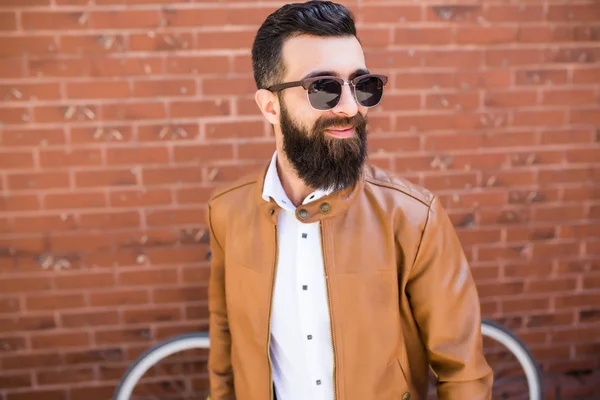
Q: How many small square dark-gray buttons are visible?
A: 4